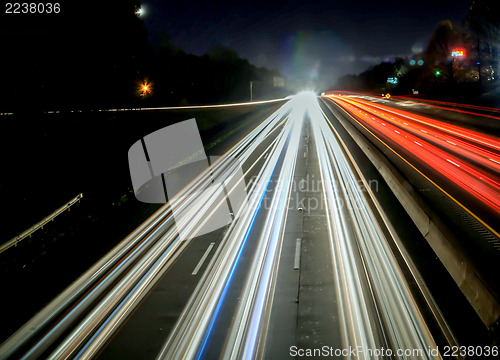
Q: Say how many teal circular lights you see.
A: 2